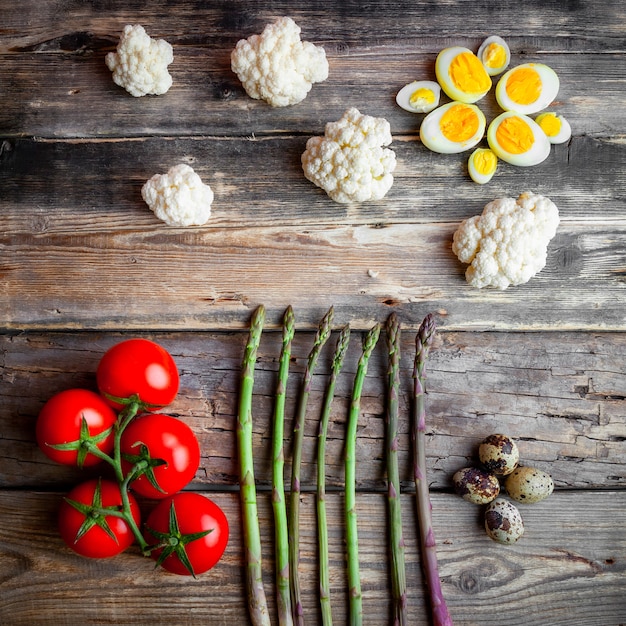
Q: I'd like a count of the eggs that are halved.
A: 8